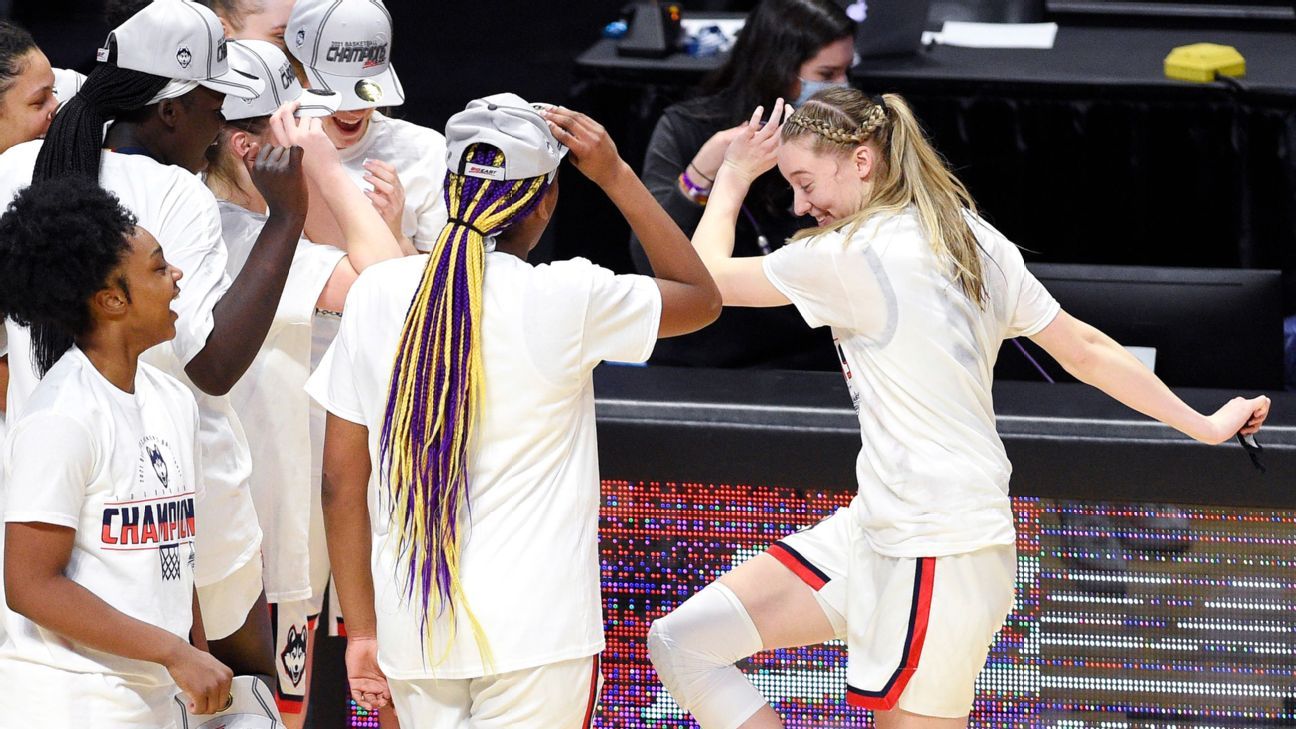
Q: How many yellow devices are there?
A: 1